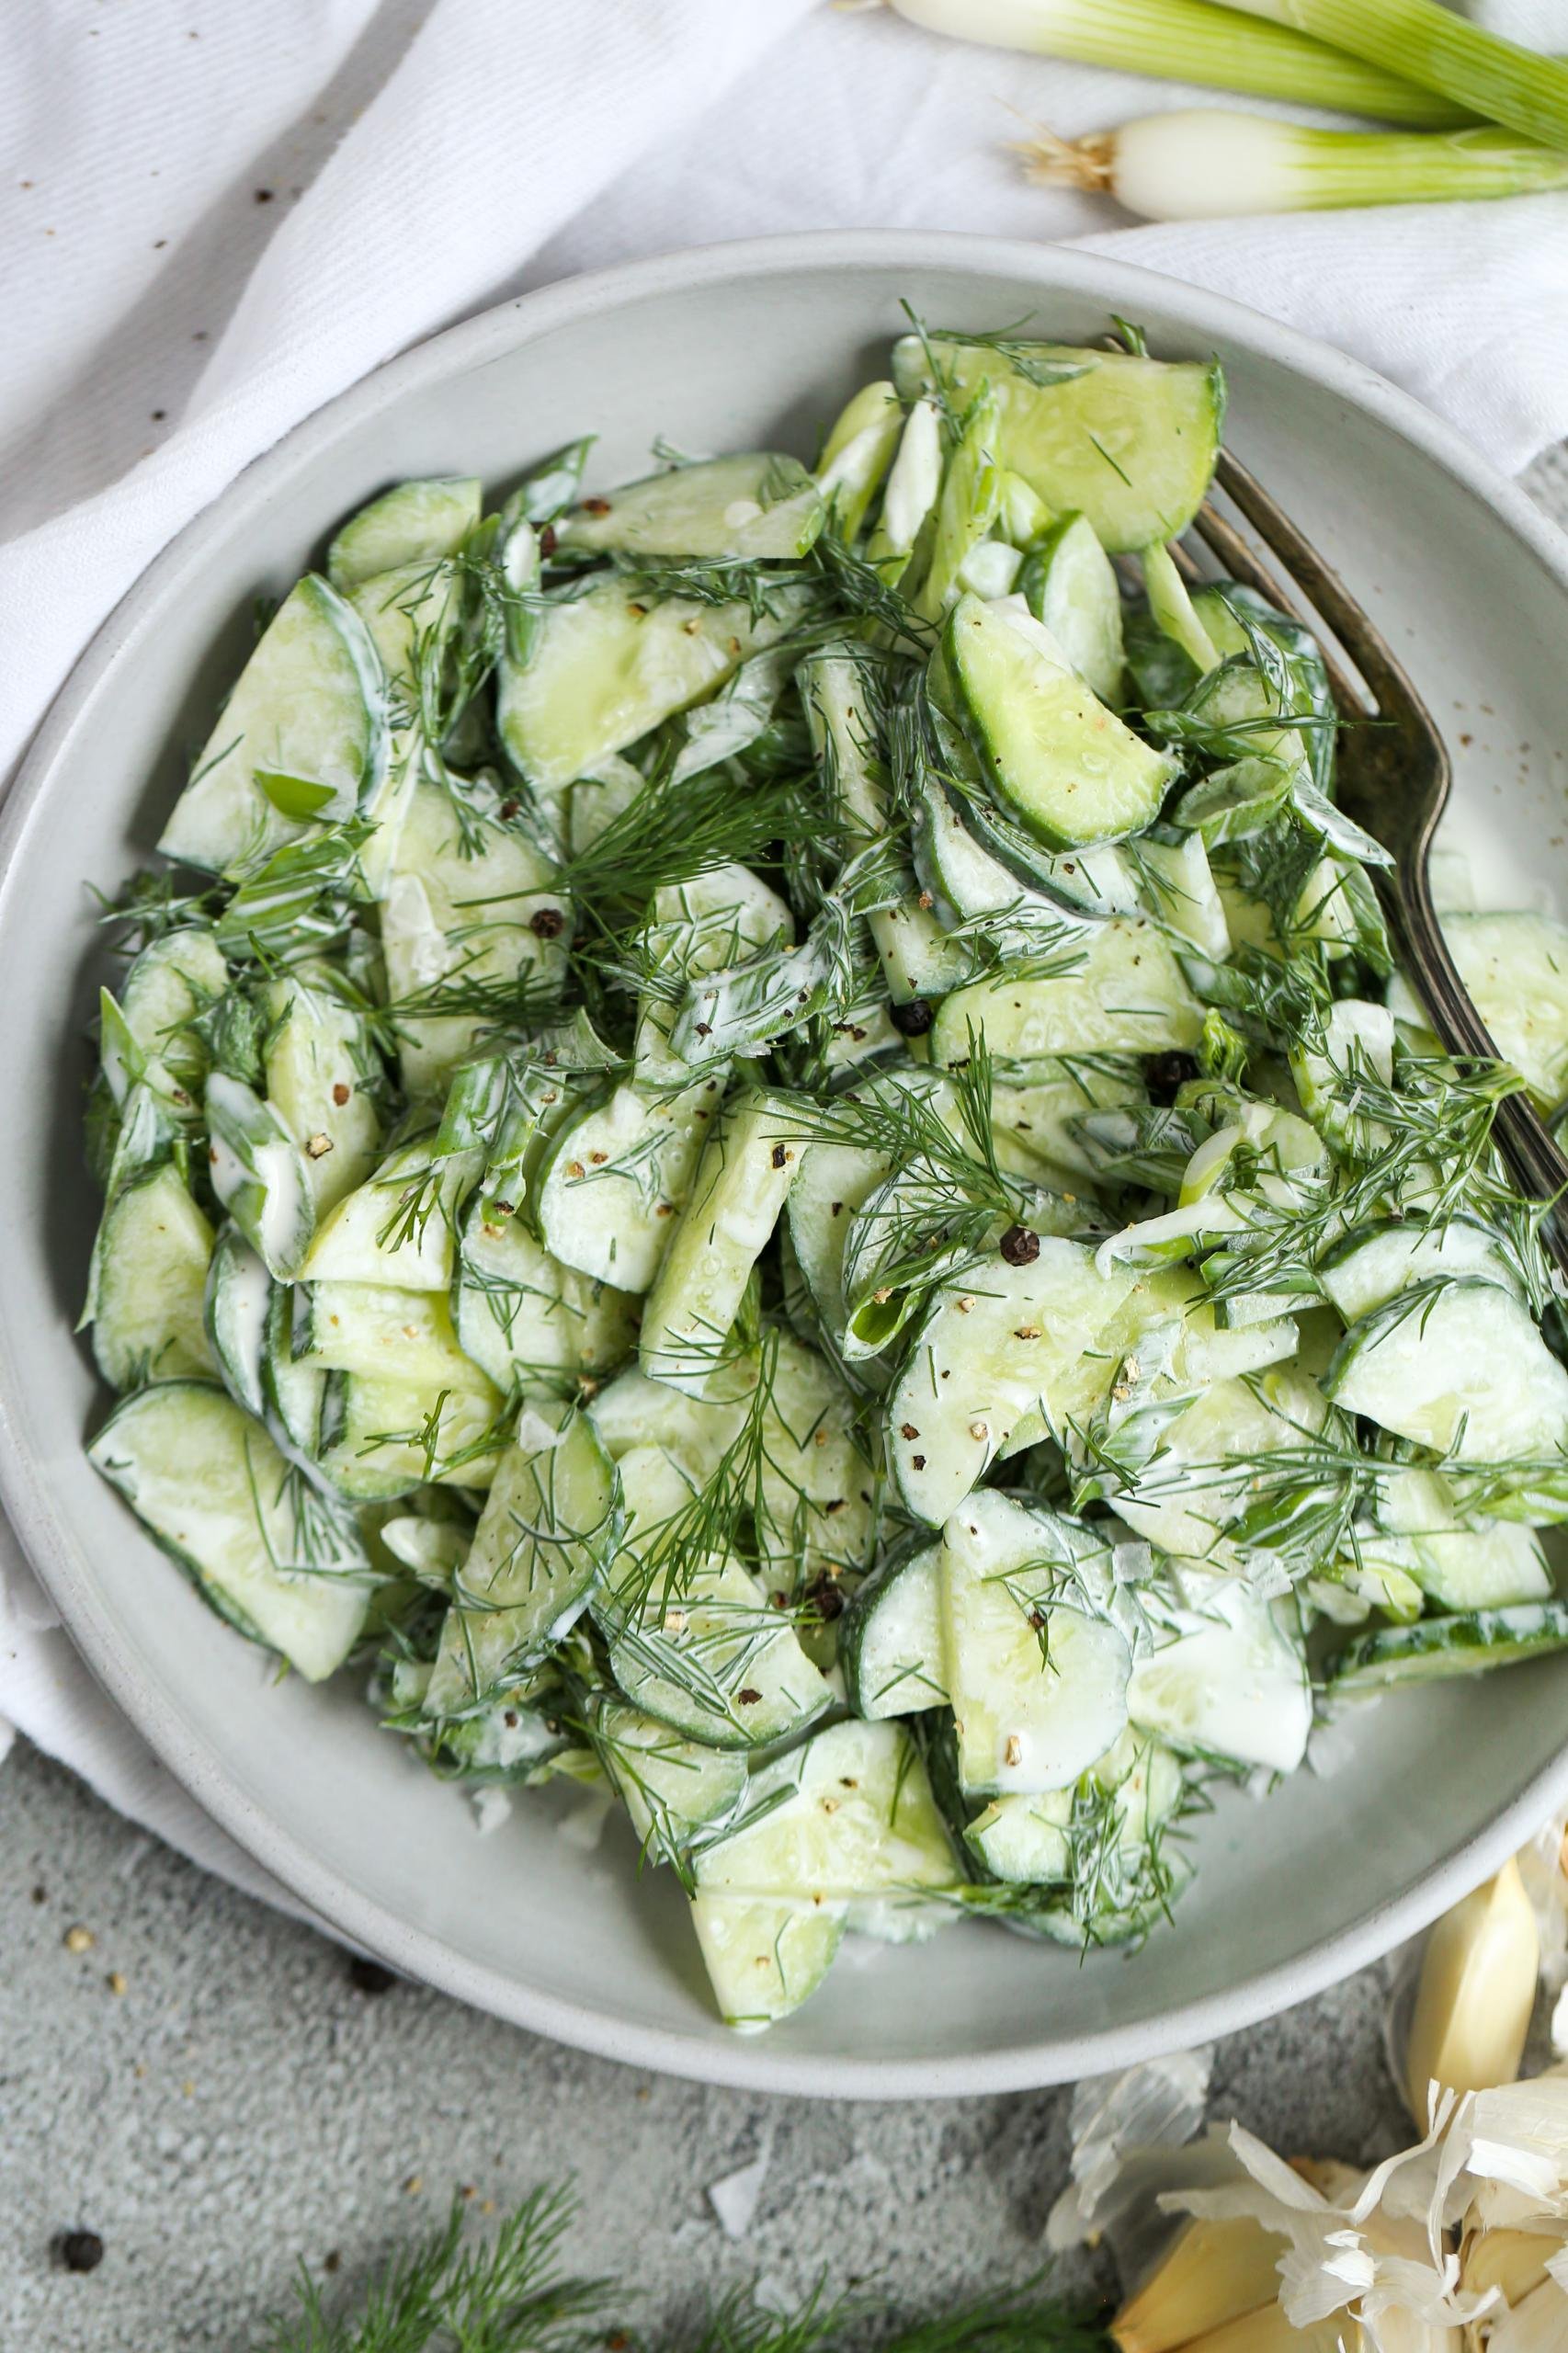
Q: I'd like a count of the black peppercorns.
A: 7